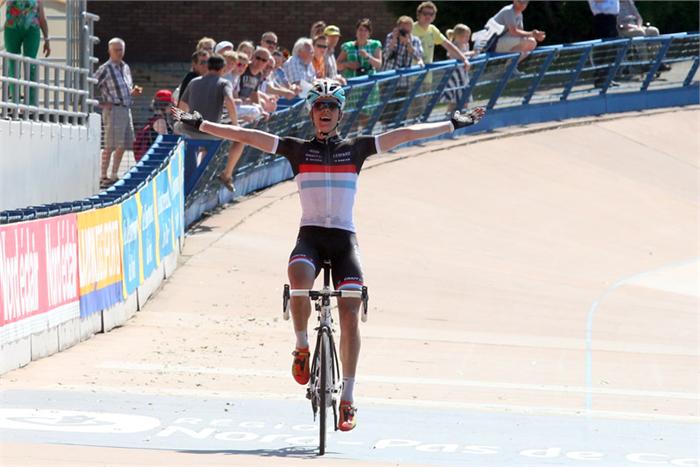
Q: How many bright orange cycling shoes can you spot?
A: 2